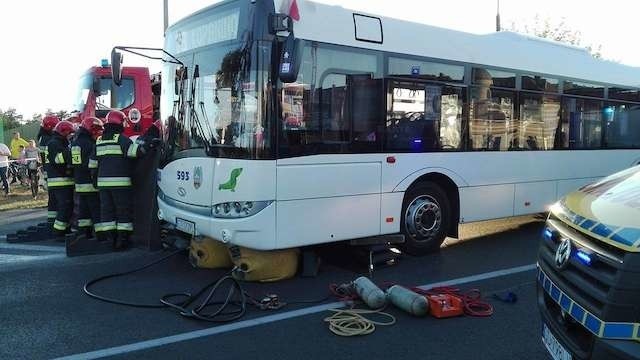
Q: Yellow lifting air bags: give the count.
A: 2